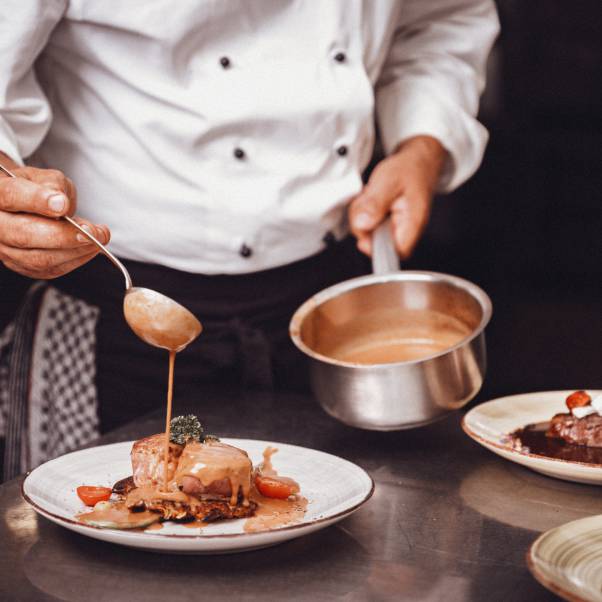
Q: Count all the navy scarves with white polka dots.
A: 0